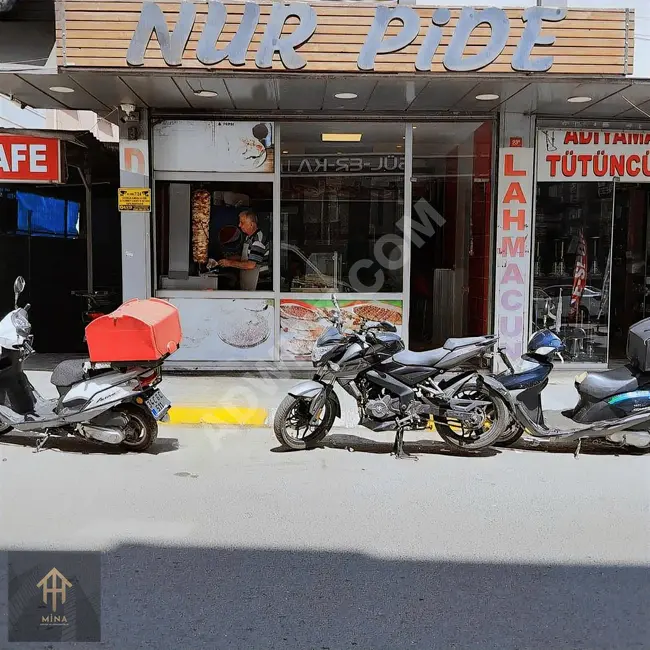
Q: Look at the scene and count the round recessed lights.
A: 5